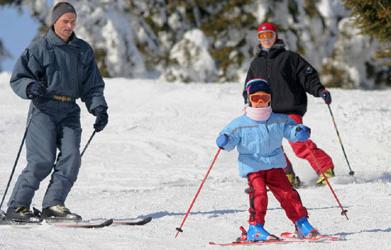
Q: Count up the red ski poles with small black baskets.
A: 2